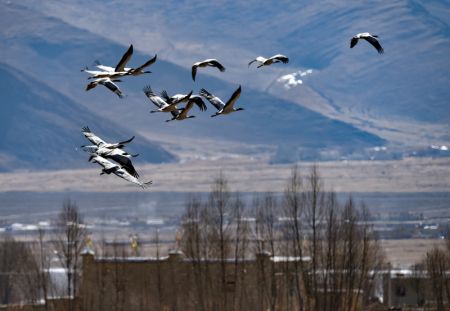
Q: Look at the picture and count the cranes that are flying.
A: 13